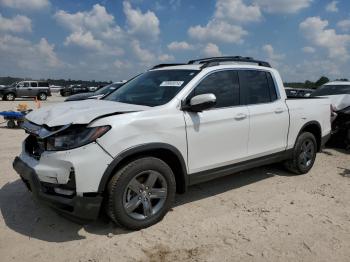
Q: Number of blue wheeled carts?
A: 1